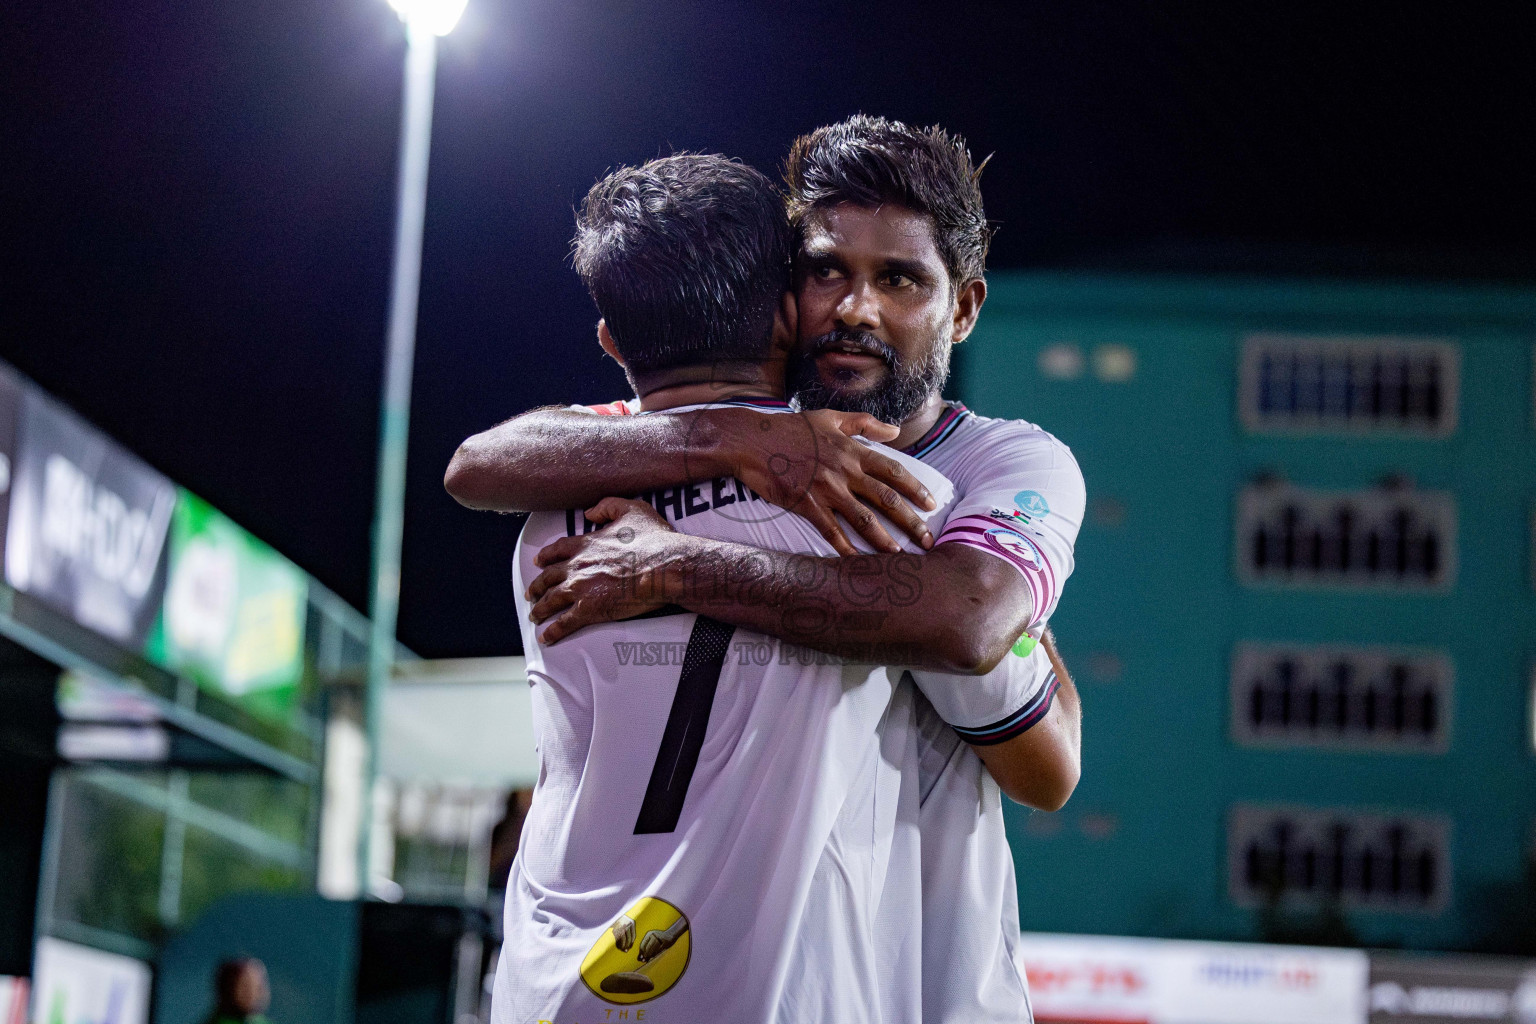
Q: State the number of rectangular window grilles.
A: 4